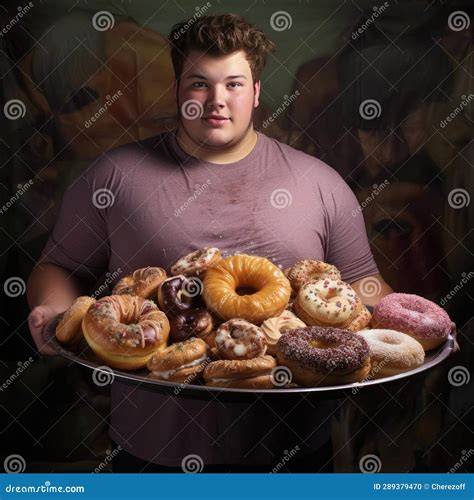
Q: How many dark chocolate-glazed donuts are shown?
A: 2